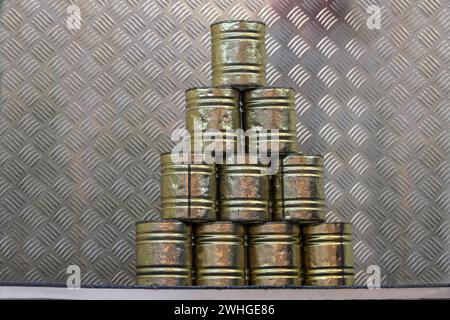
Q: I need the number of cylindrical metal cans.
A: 10